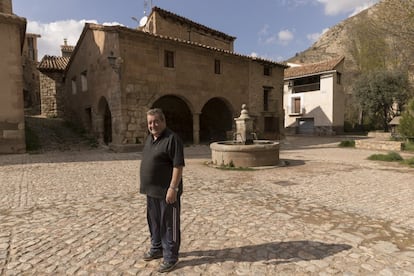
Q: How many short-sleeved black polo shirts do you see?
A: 1